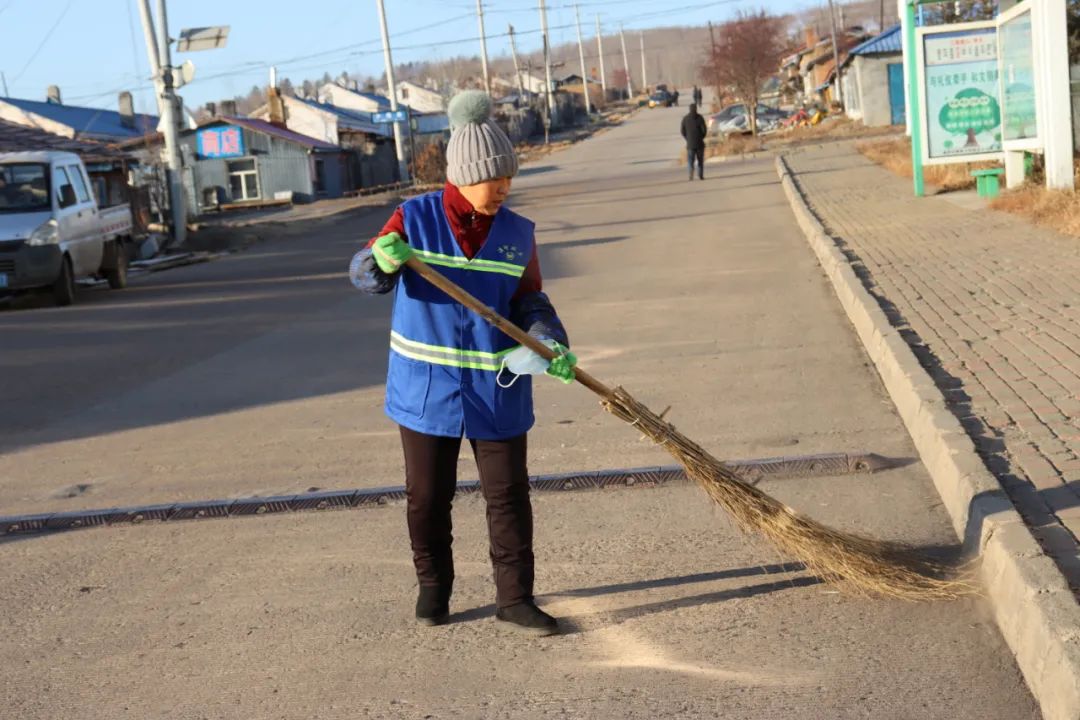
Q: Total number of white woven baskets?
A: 0